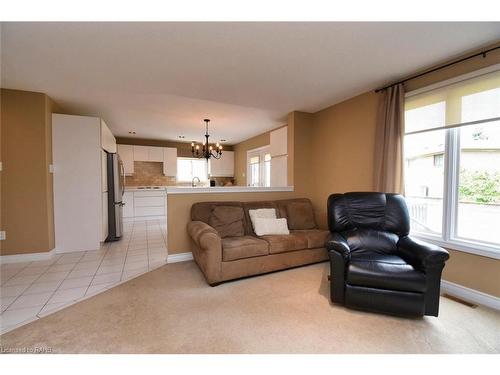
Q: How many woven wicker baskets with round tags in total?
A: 0